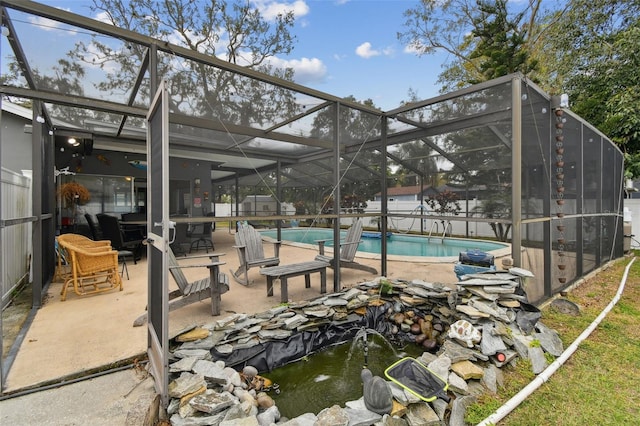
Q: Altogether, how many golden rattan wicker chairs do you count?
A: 2